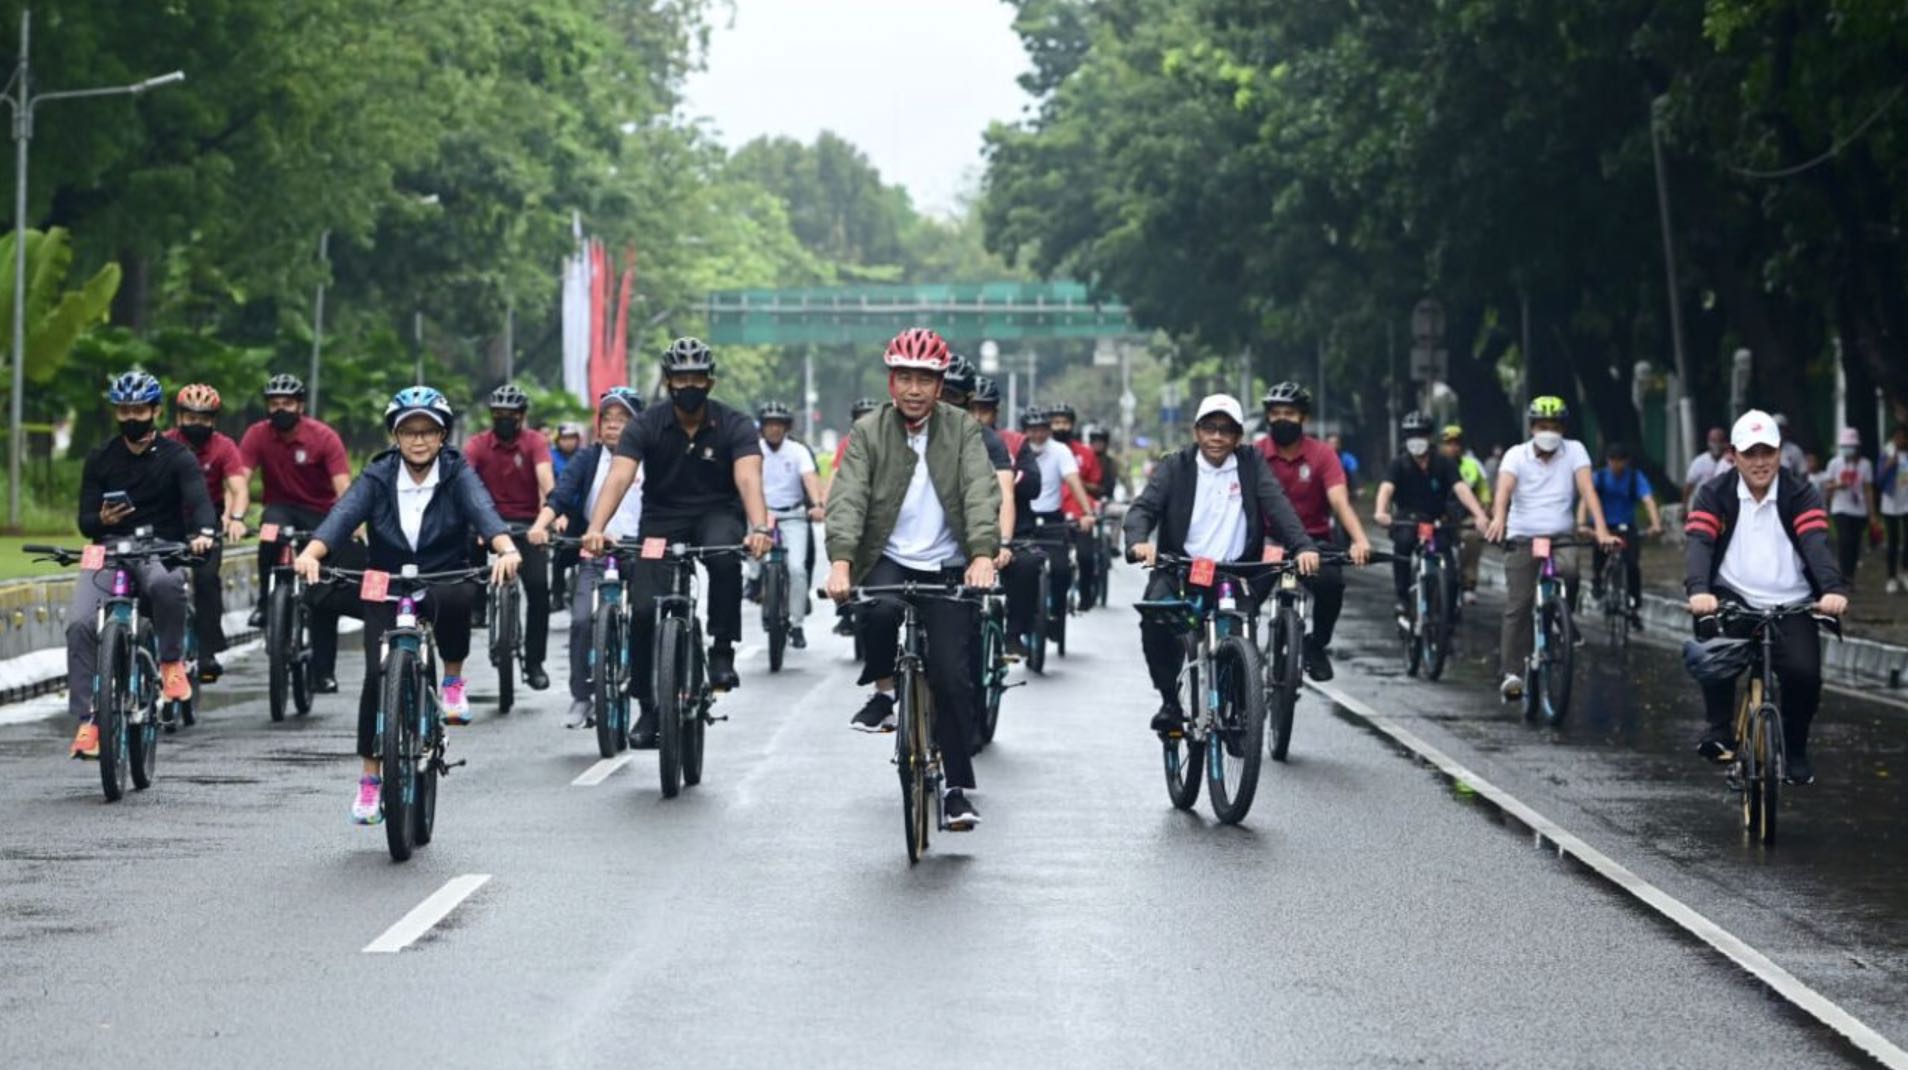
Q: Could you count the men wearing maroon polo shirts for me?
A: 4